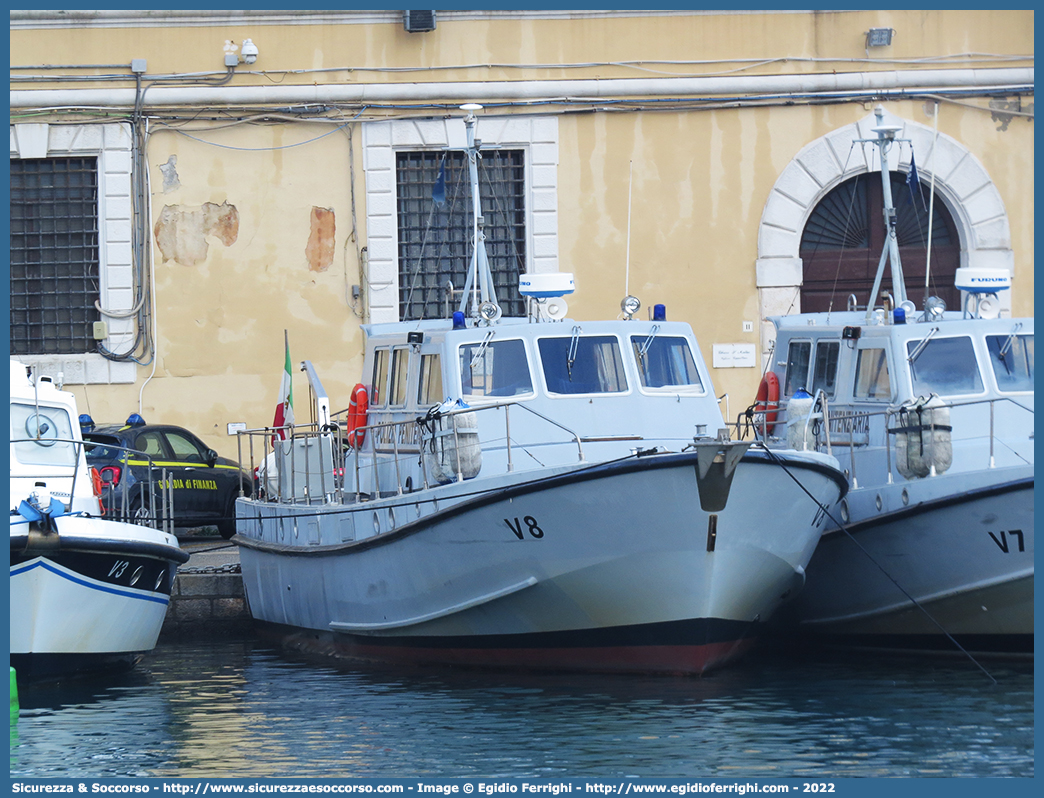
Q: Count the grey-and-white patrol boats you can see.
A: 2